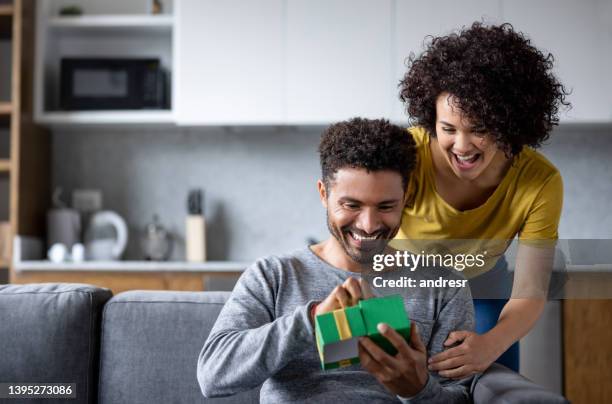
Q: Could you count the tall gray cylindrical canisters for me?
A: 1